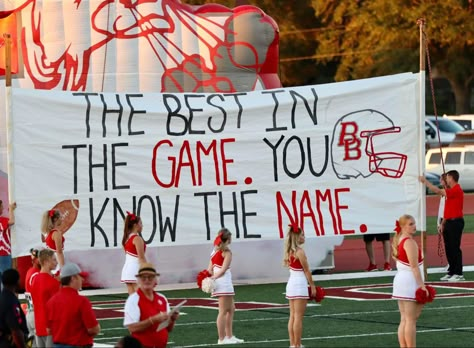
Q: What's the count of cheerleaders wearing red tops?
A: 5